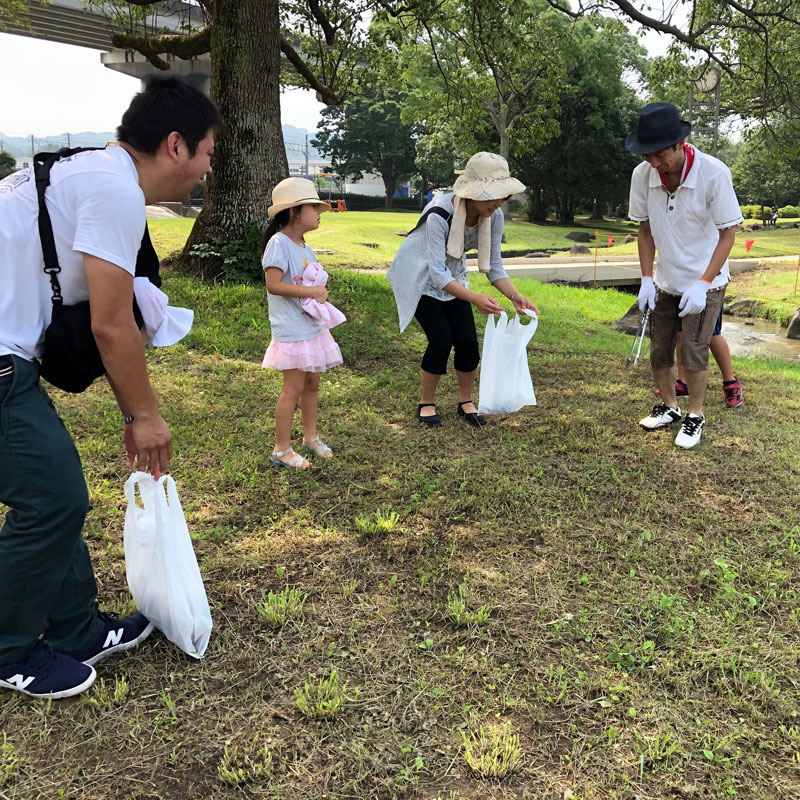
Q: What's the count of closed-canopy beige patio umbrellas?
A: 0